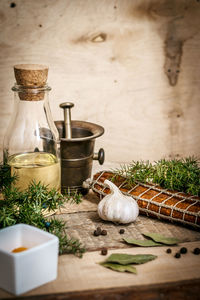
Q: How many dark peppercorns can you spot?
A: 9